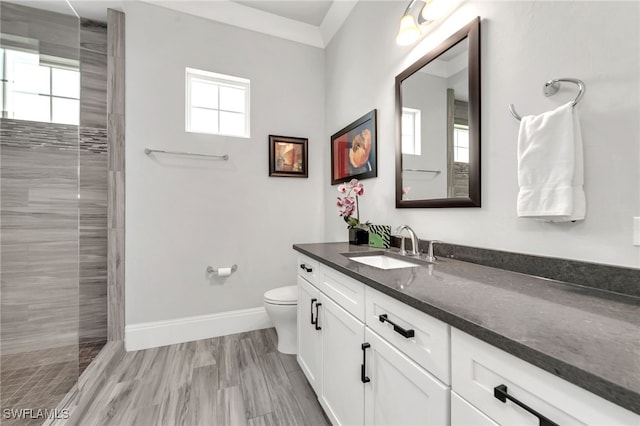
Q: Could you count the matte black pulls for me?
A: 6